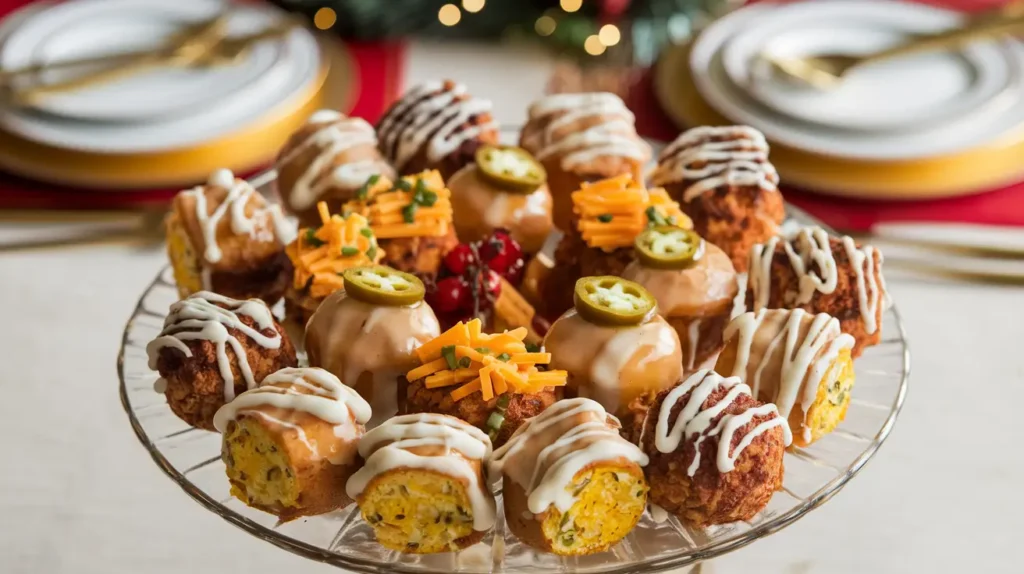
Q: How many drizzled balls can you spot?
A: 12